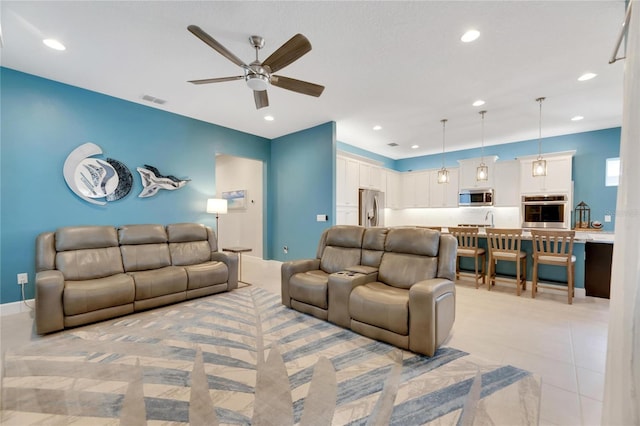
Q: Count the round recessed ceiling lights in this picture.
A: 8